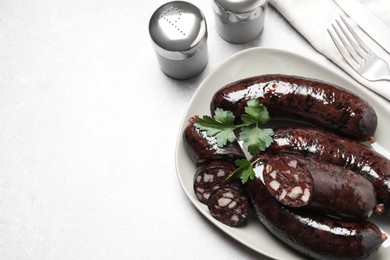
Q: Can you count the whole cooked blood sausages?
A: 3